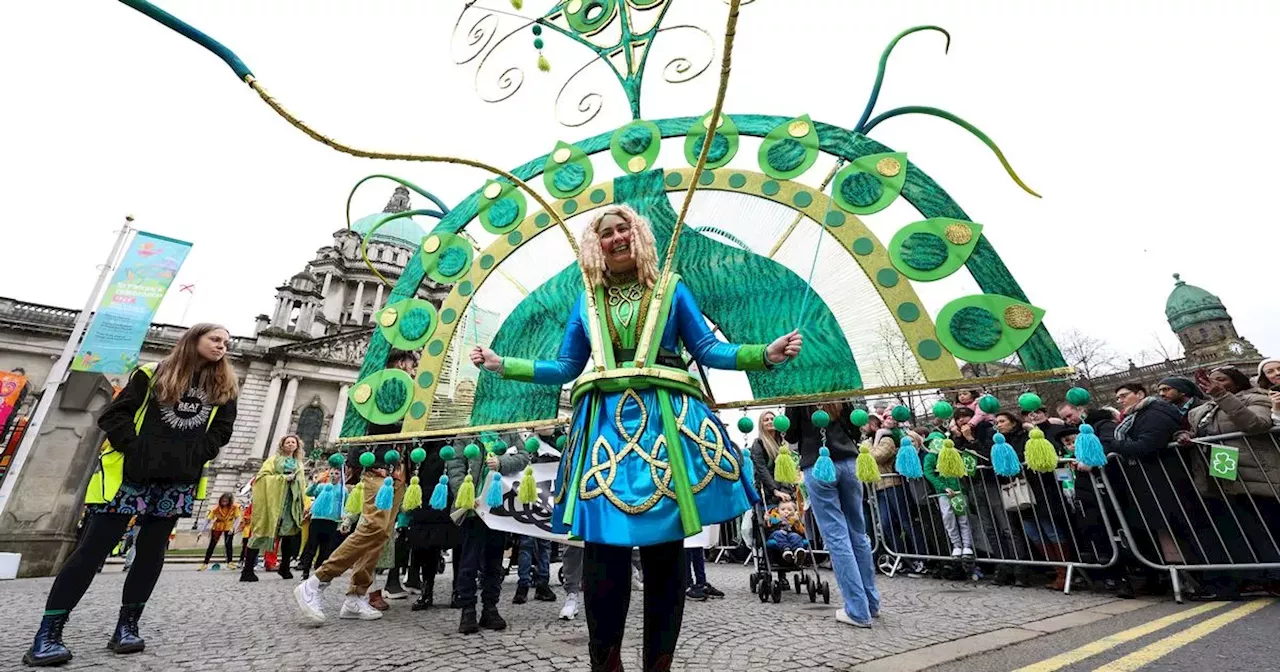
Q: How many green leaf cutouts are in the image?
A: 11